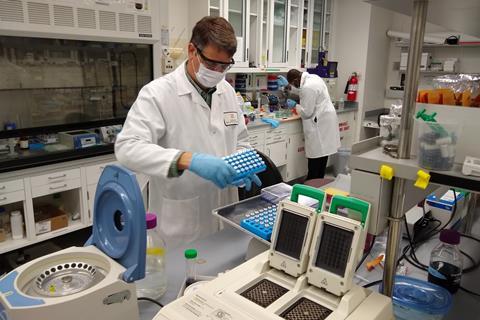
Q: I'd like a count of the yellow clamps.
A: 2